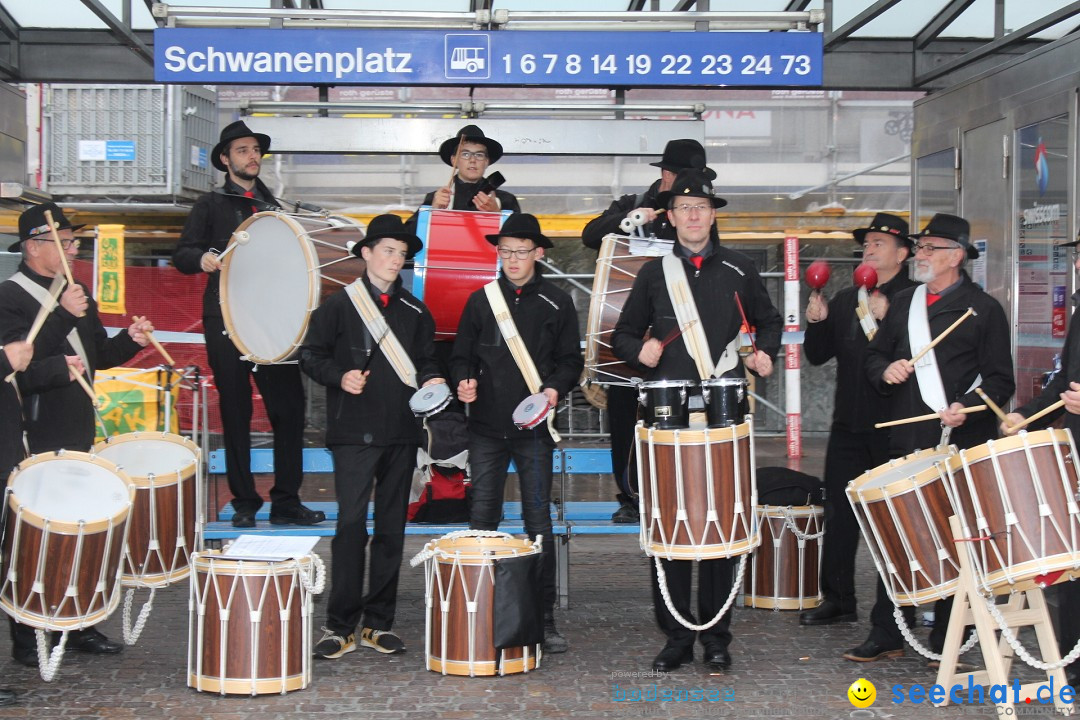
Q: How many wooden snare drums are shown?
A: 8